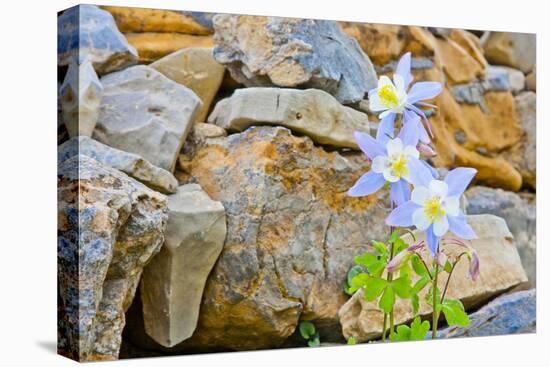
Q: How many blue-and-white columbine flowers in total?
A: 3